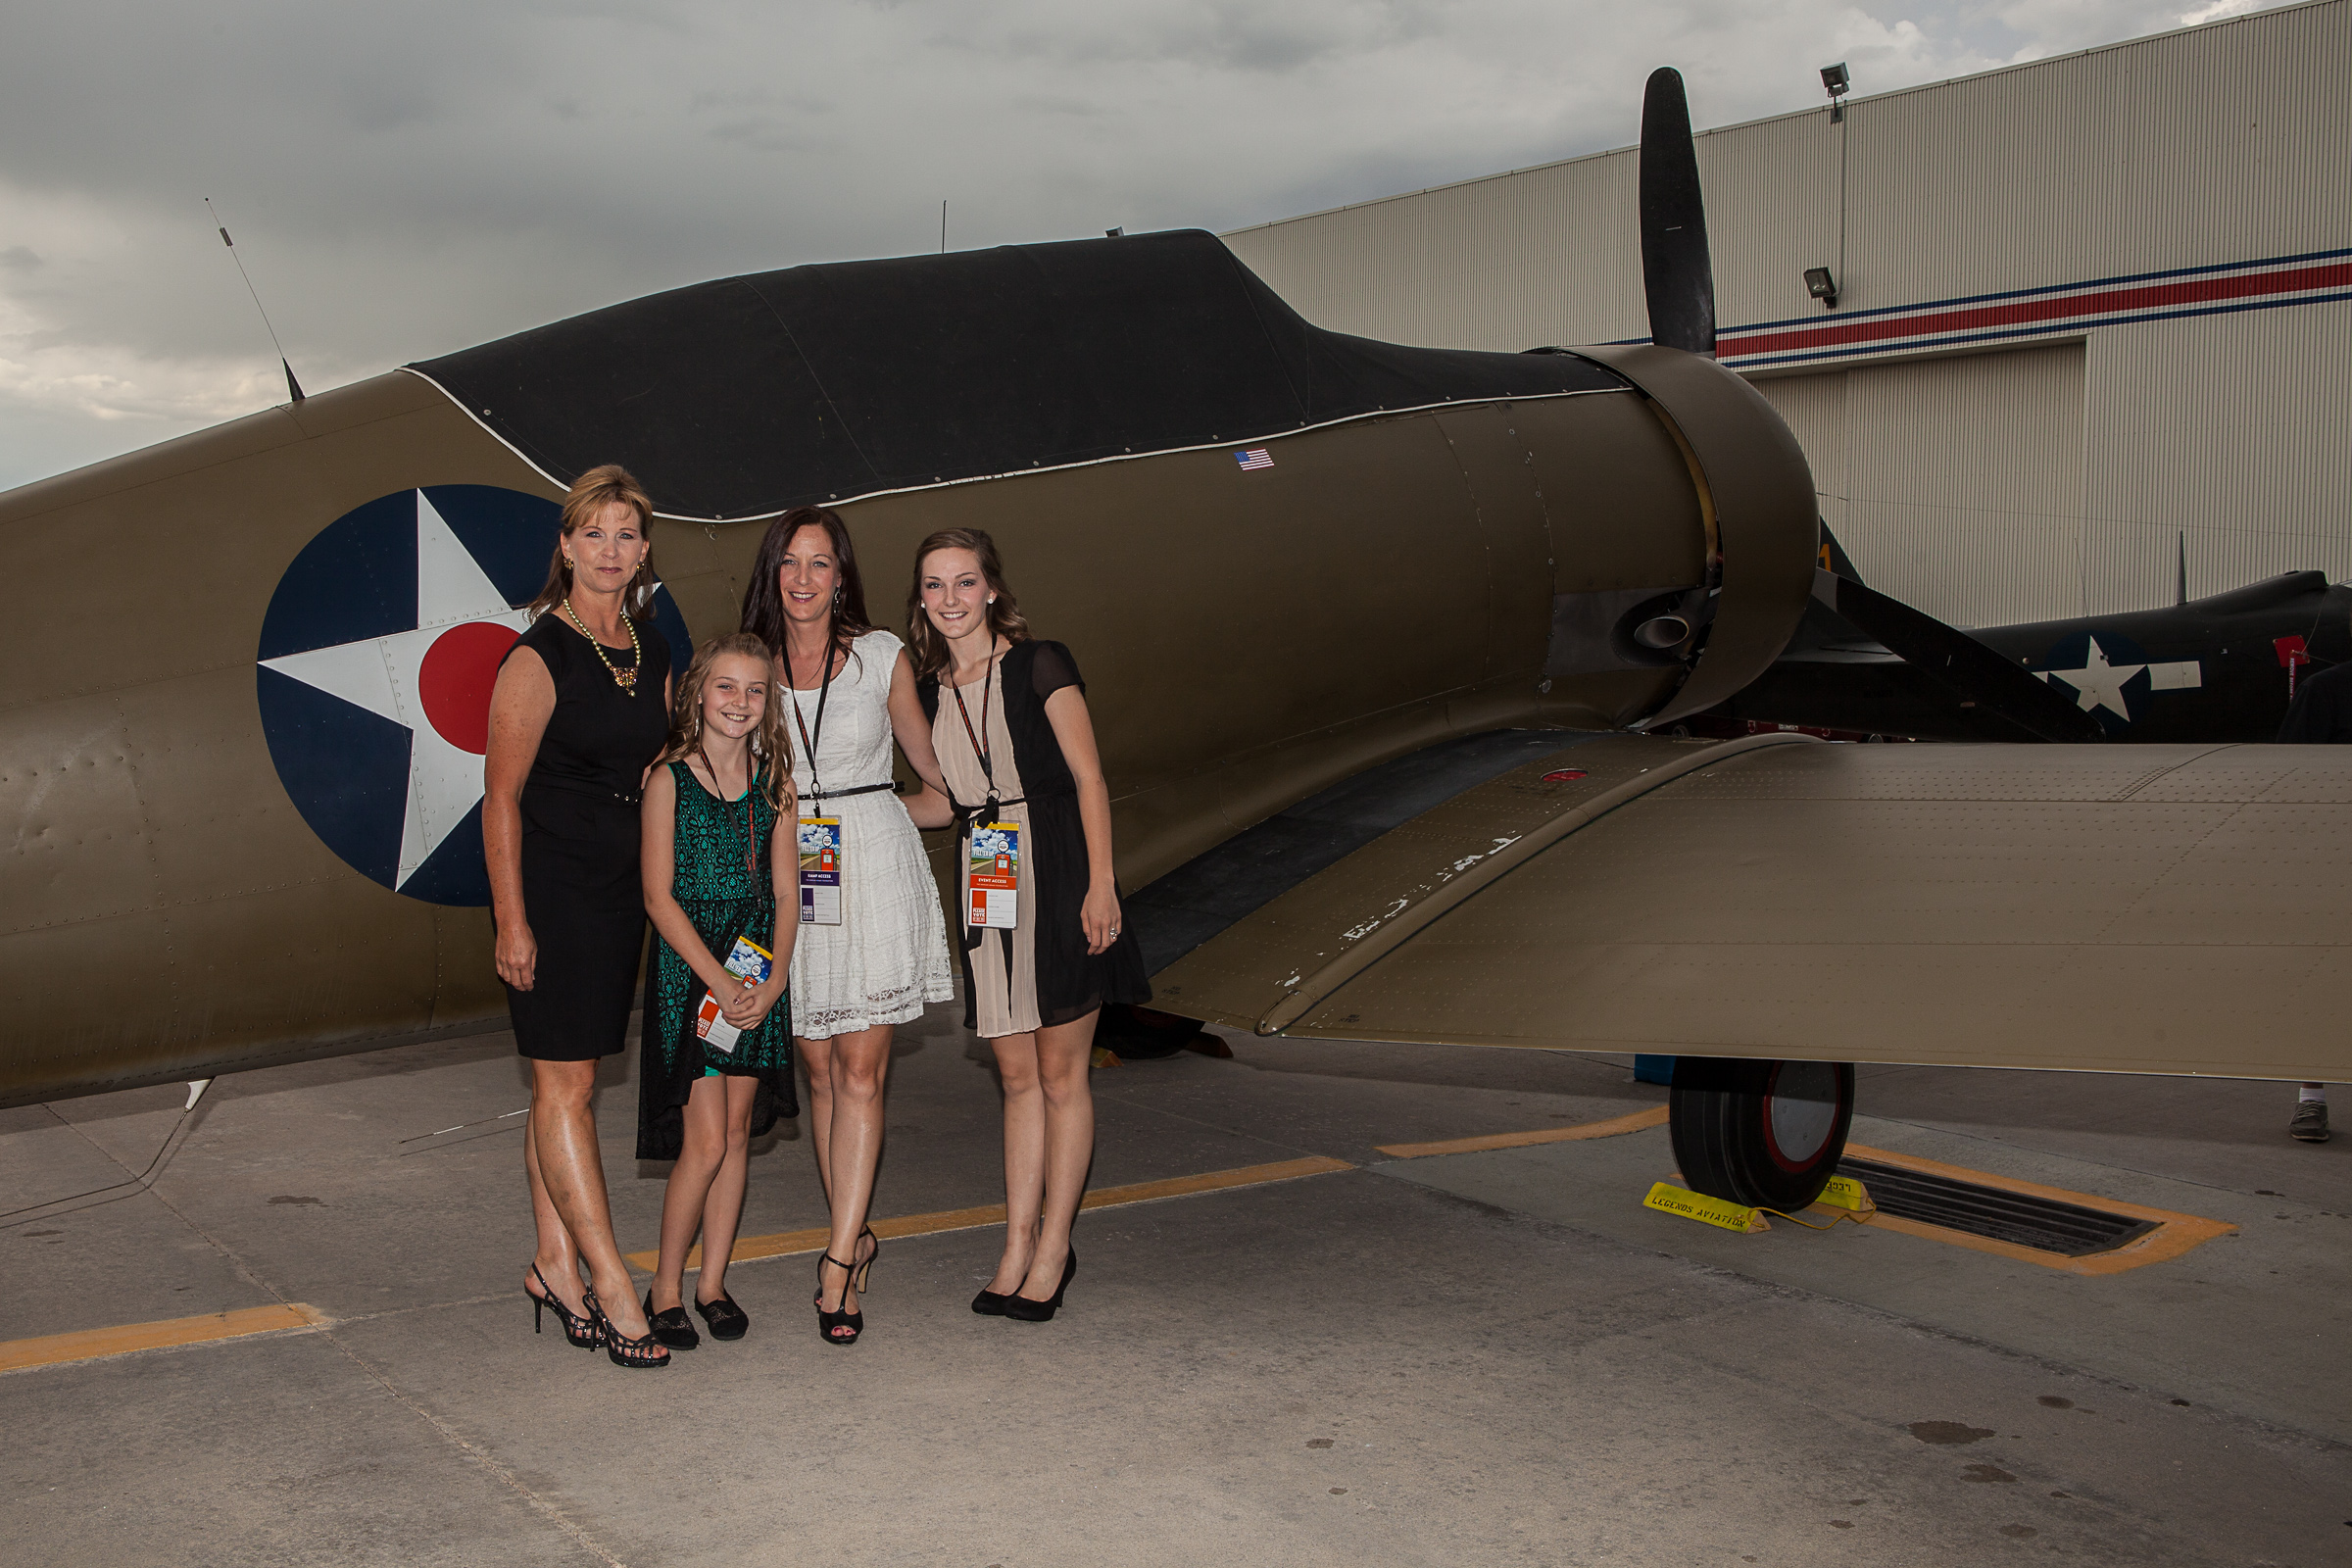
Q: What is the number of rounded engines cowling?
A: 1